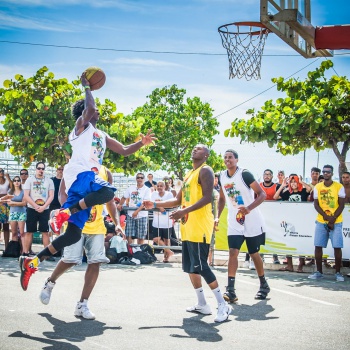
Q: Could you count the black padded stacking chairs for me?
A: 0